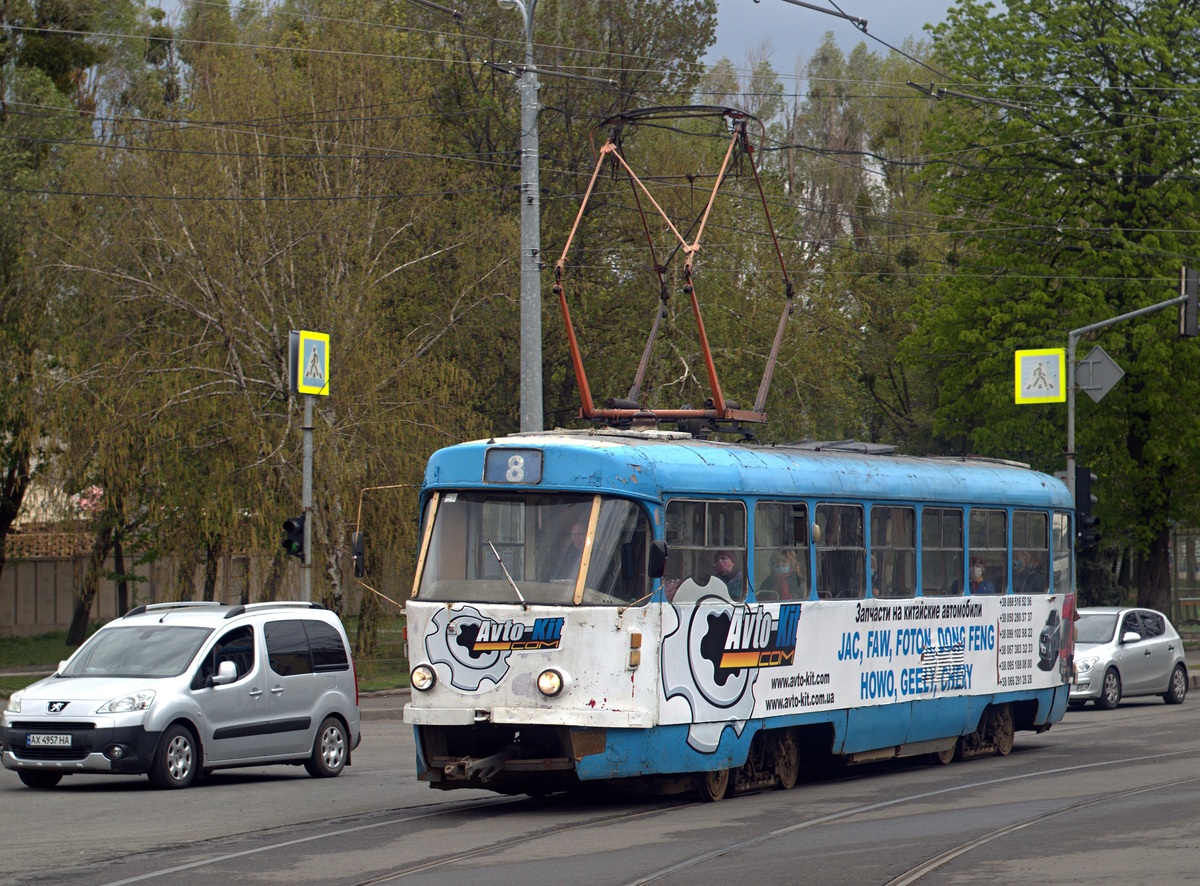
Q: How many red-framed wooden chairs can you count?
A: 0